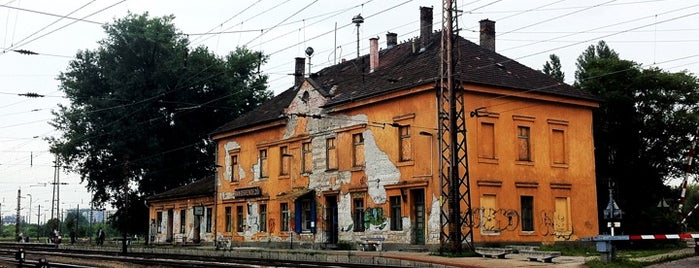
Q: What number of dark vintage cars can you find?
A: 0